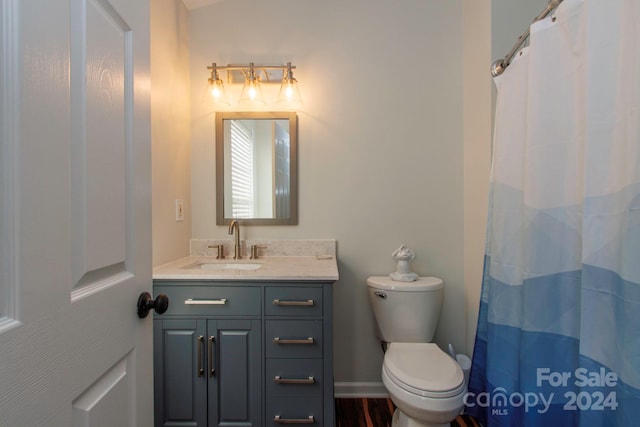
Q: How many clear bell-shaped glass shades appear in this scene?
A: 3